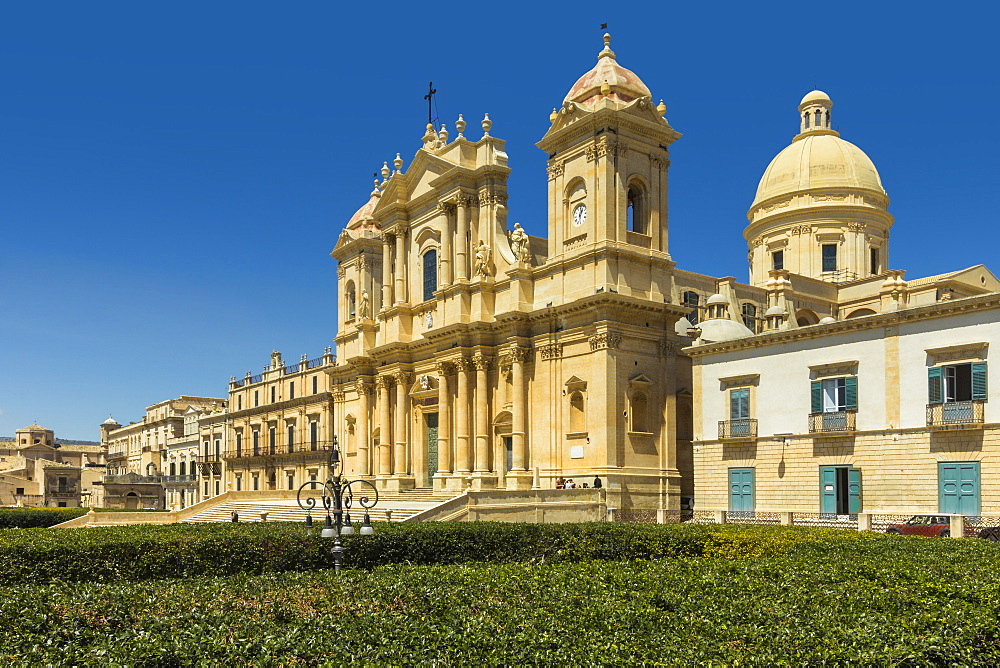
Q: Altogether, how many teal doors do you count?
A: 3